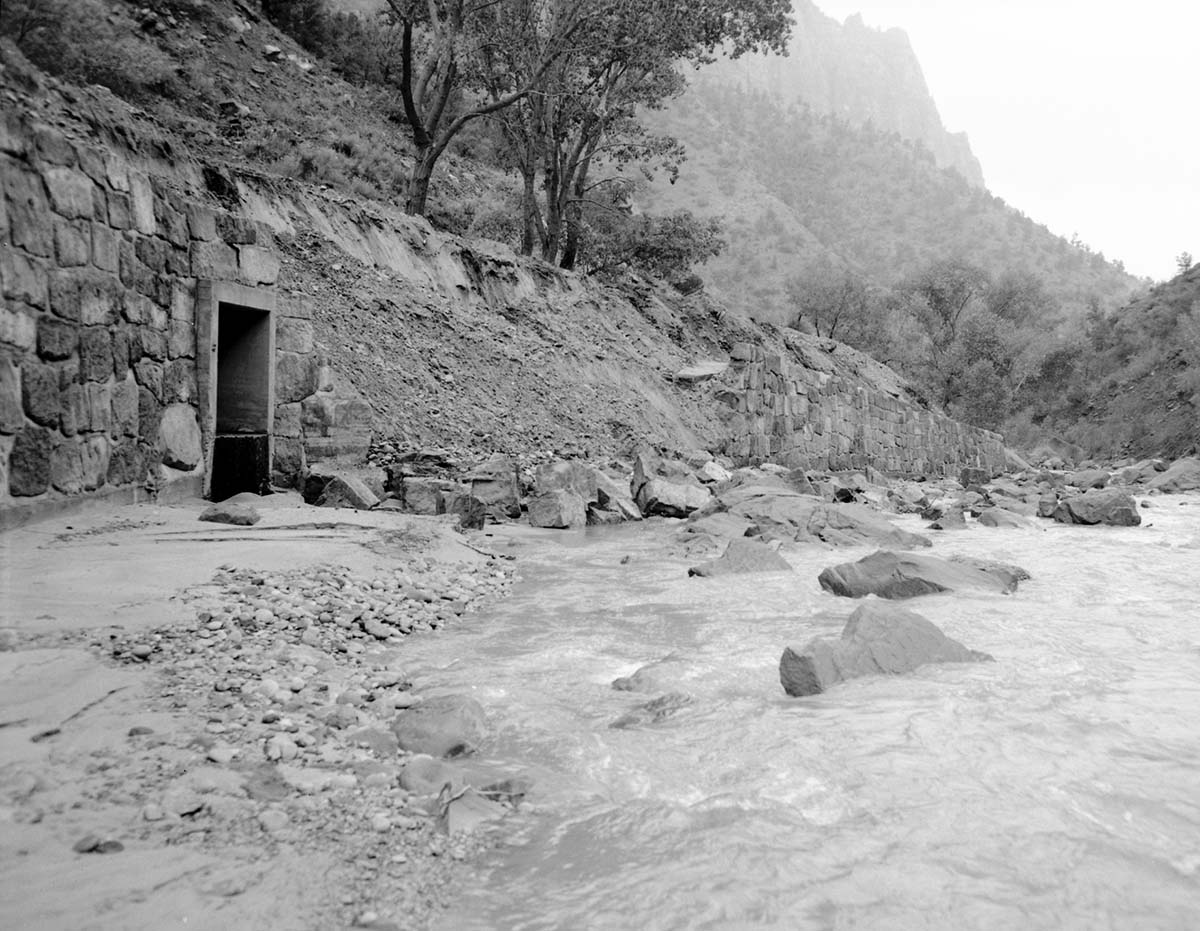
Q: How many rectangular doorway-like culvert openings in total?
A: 1